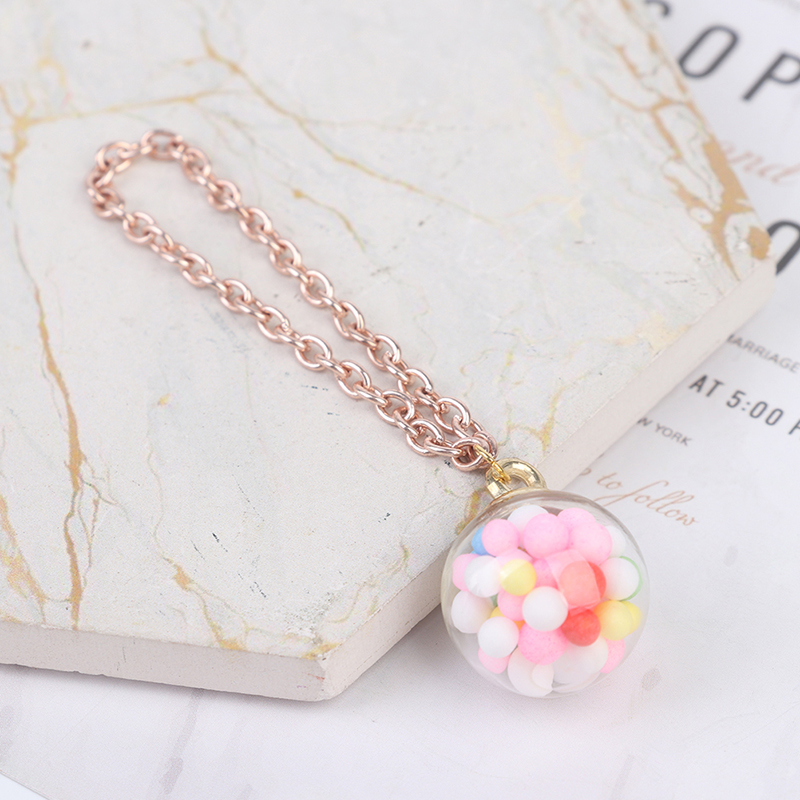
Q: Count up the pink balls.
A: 11